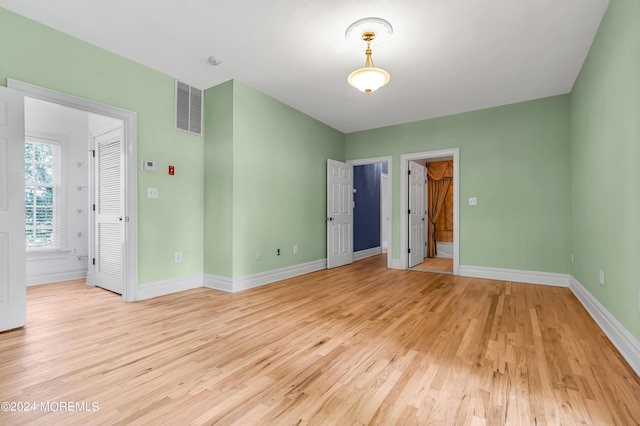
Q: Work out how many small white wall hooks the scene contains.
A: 5